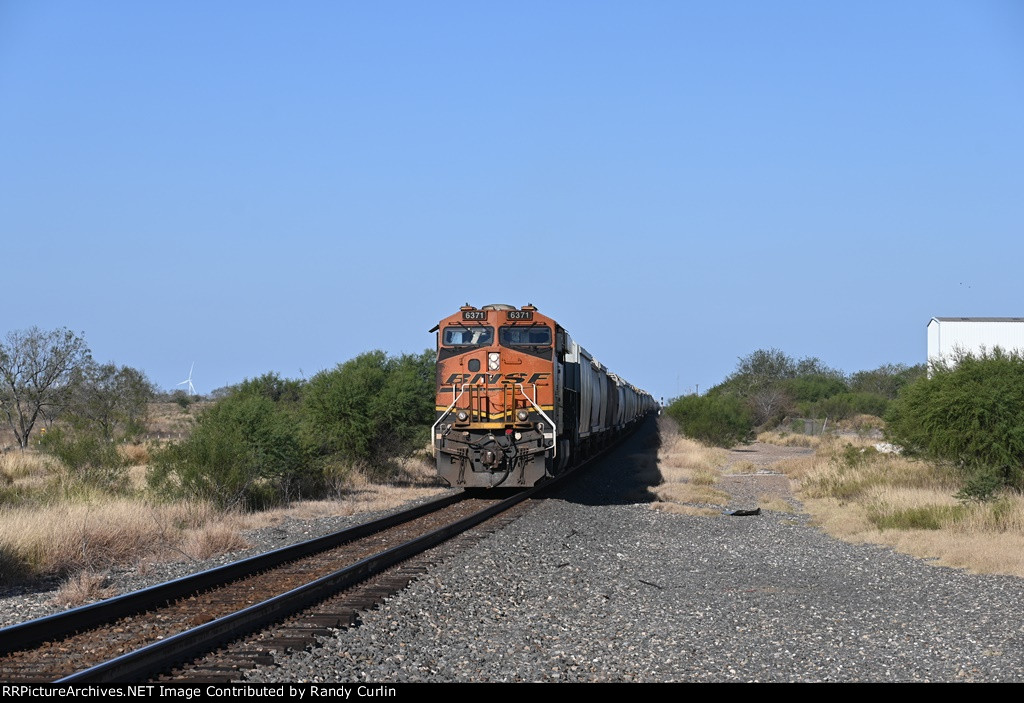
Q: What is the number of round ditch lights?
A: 2